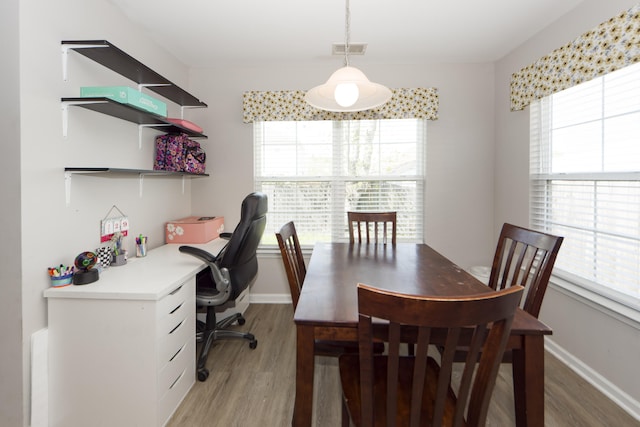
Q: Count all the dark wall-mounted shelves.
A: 3